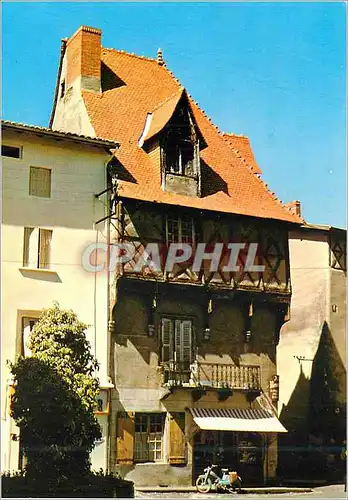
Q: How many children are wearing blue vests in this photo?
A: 0